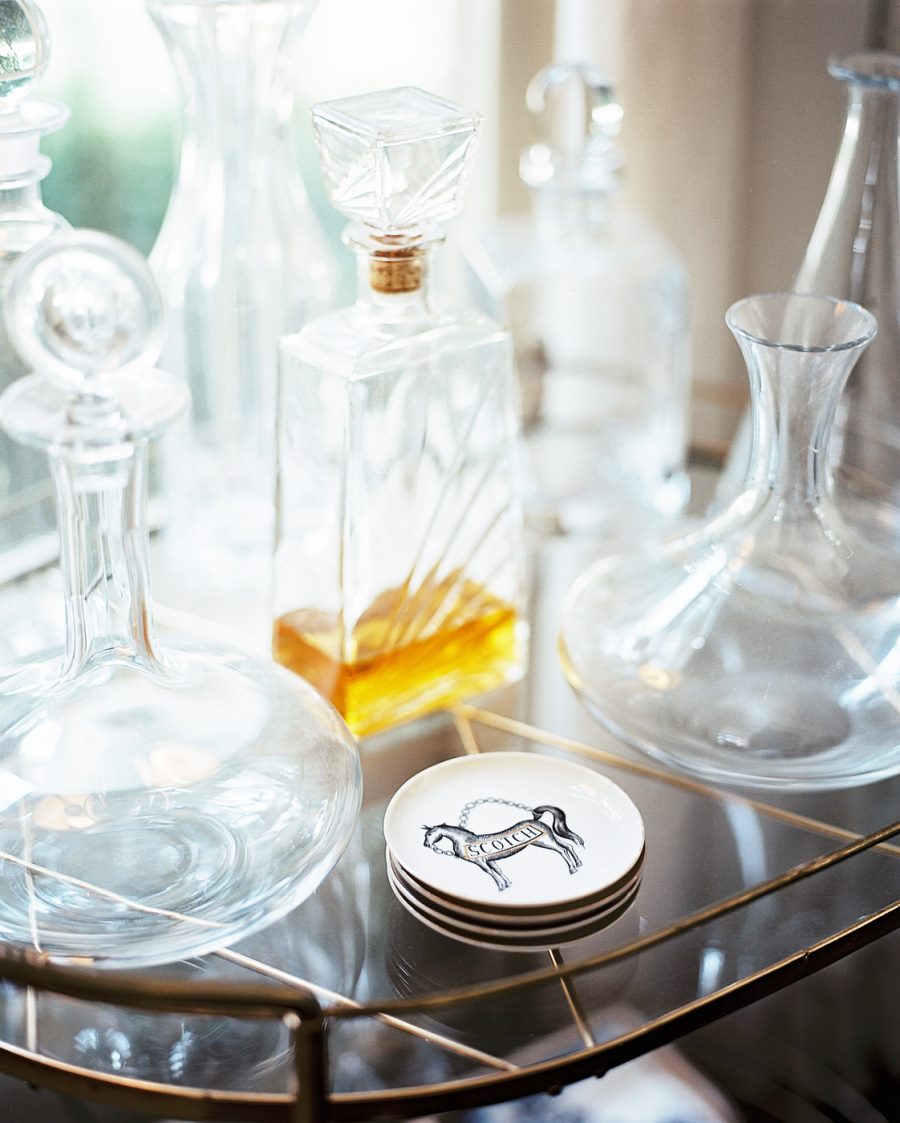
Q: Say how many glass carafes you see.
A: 7